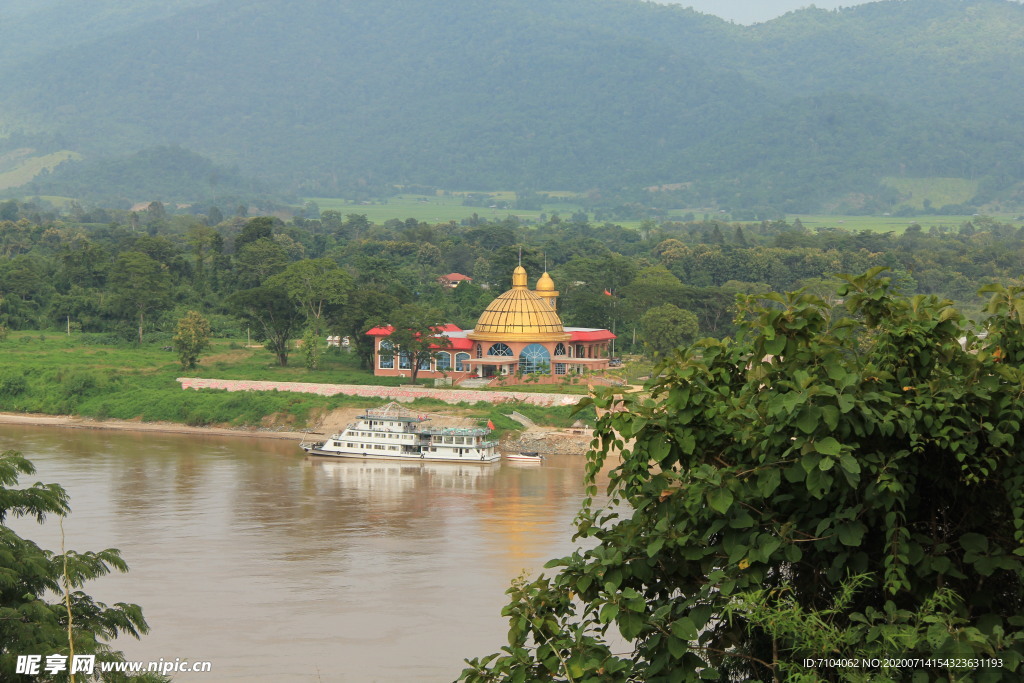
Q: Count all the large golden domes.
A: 1